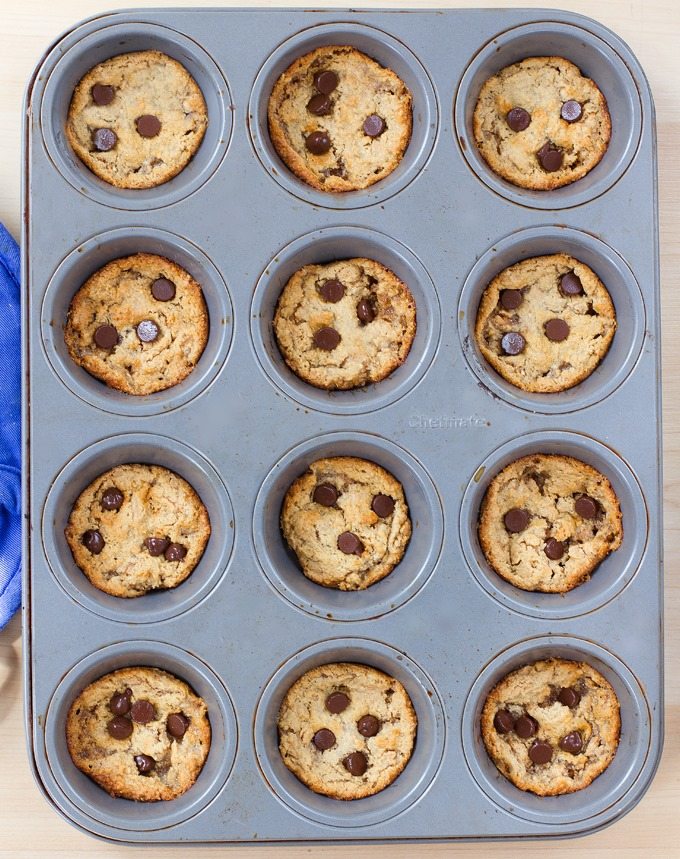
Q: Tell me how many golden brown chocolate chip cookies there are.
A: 12